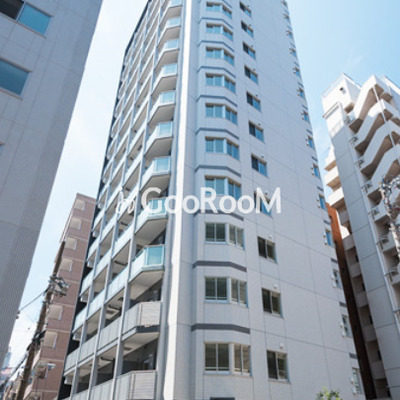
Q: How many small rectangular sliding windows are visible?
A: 11